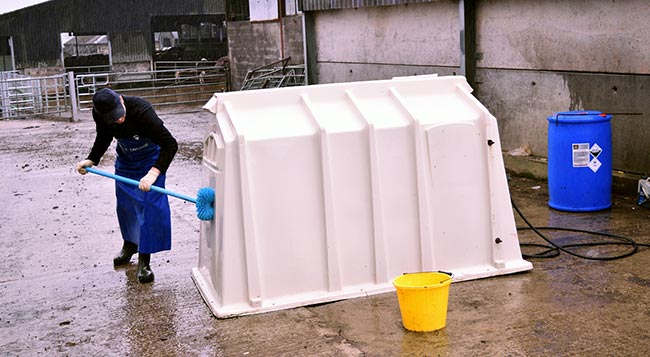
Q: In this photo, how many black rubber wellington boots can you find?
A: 2